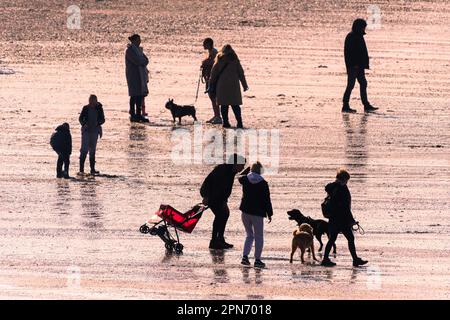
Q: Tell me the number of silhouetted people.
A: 9